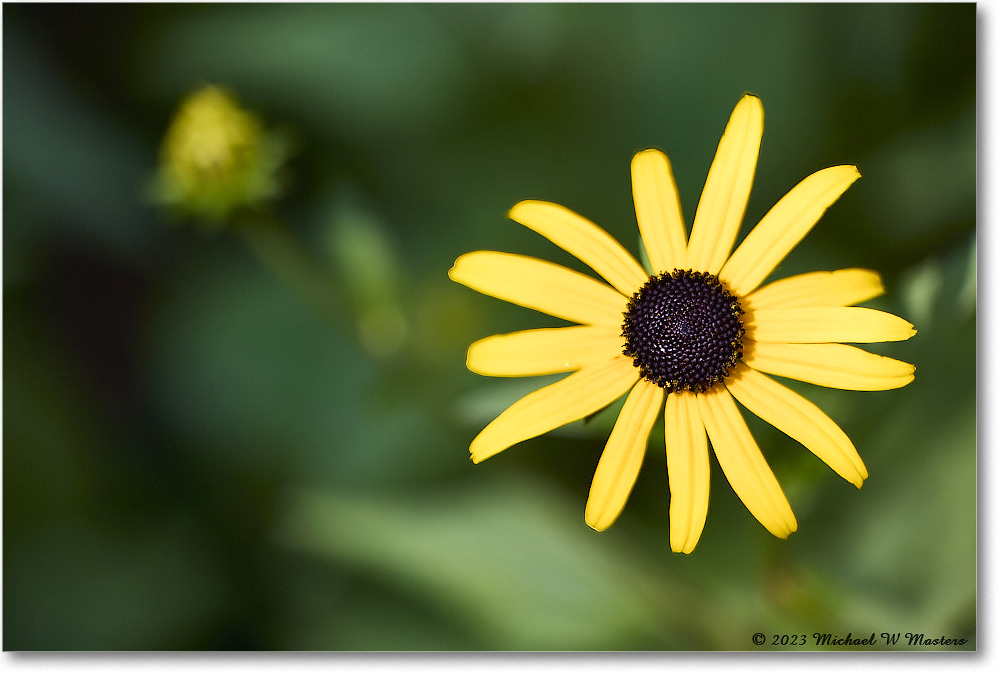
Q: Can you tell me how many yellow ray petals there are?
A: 14